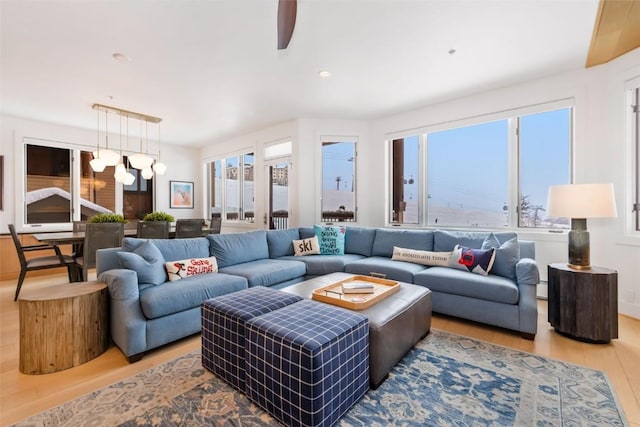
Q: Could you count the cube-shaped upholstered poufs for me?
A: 2